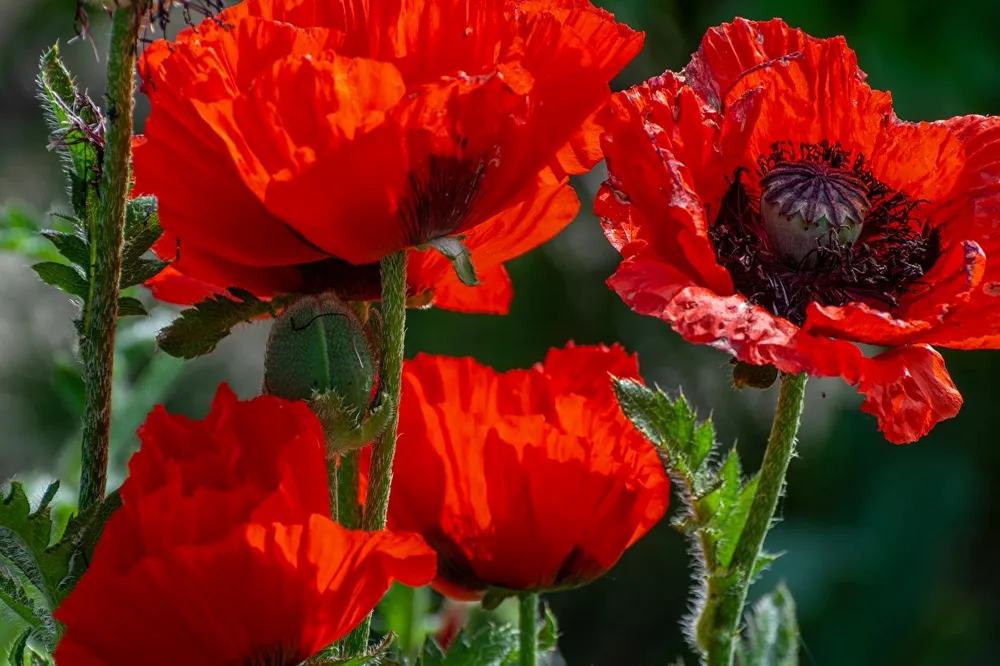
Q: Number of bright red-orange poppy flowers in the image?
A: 4